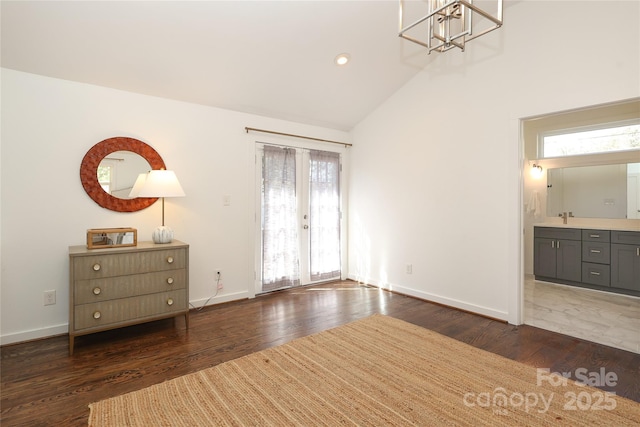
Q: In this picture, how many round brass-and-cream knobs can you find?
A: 6